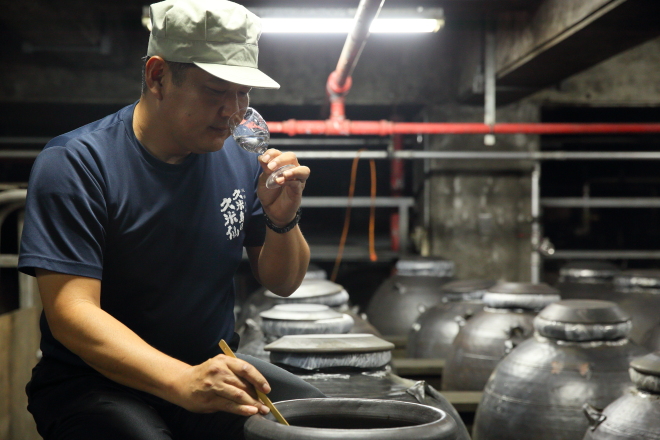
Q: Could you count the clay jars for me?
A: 12